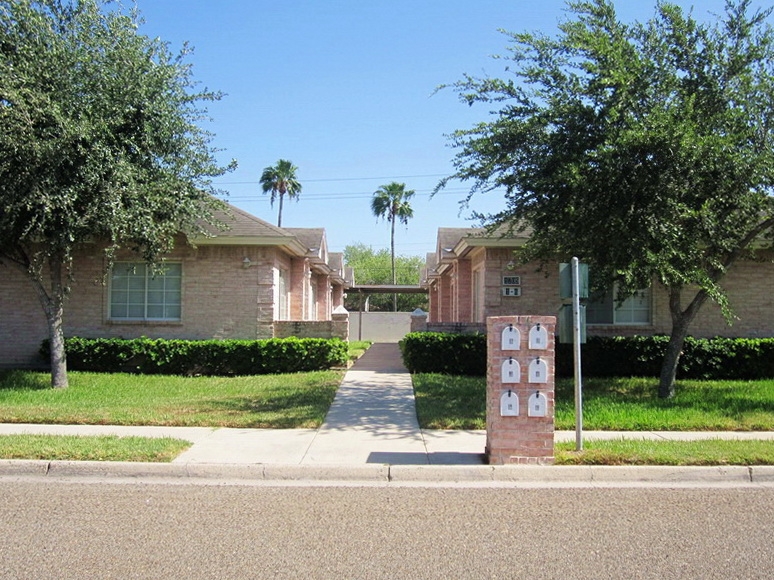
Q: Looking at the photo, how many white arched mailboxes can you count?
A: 6